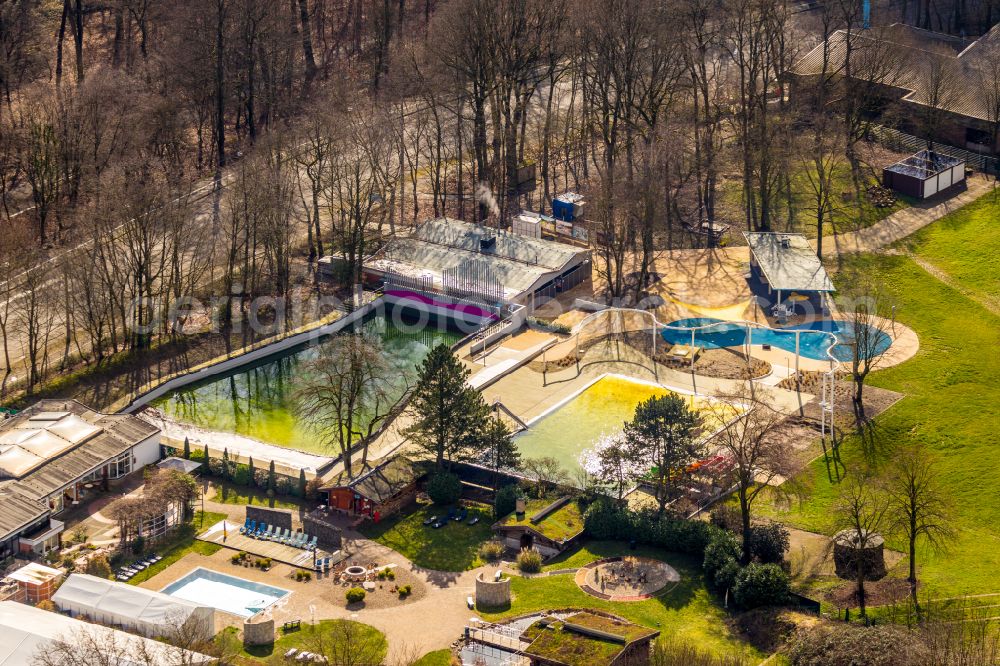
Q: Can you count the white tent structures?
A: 2